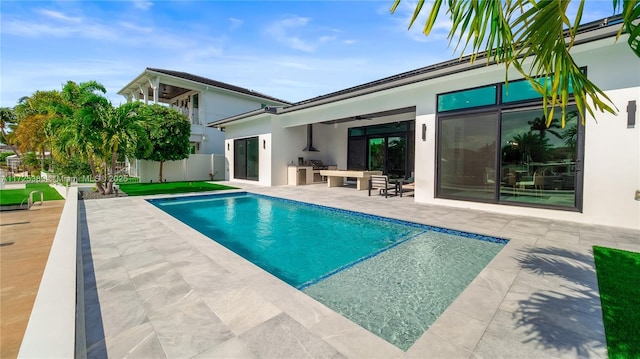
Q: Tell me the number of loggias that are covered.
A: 2